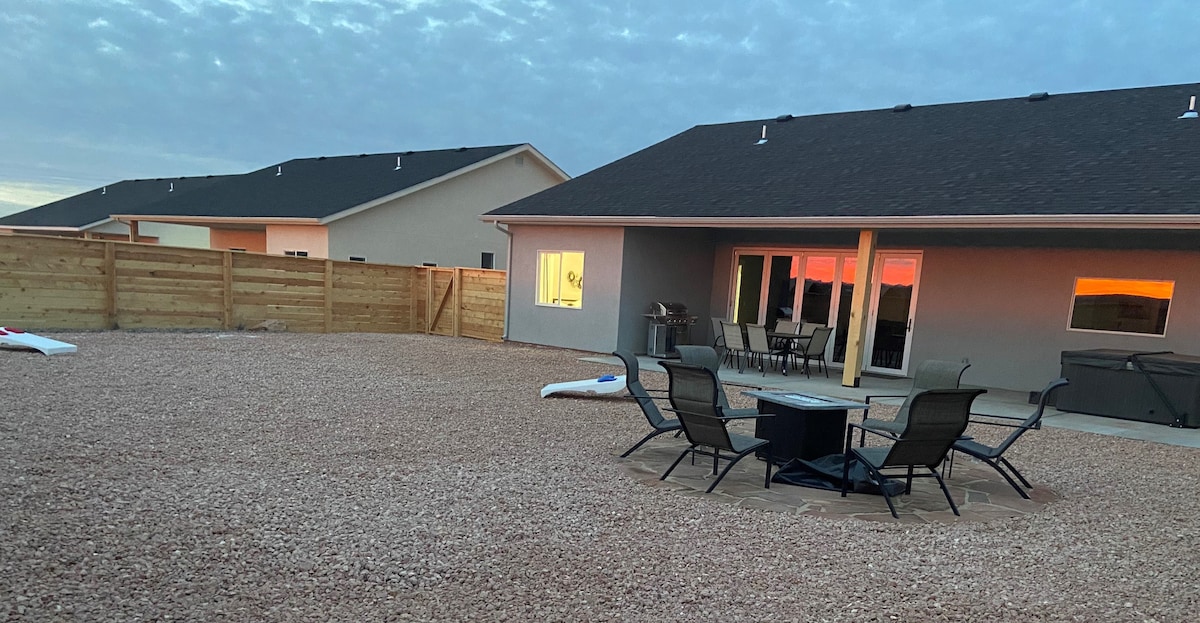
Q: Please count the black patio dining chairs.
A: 6